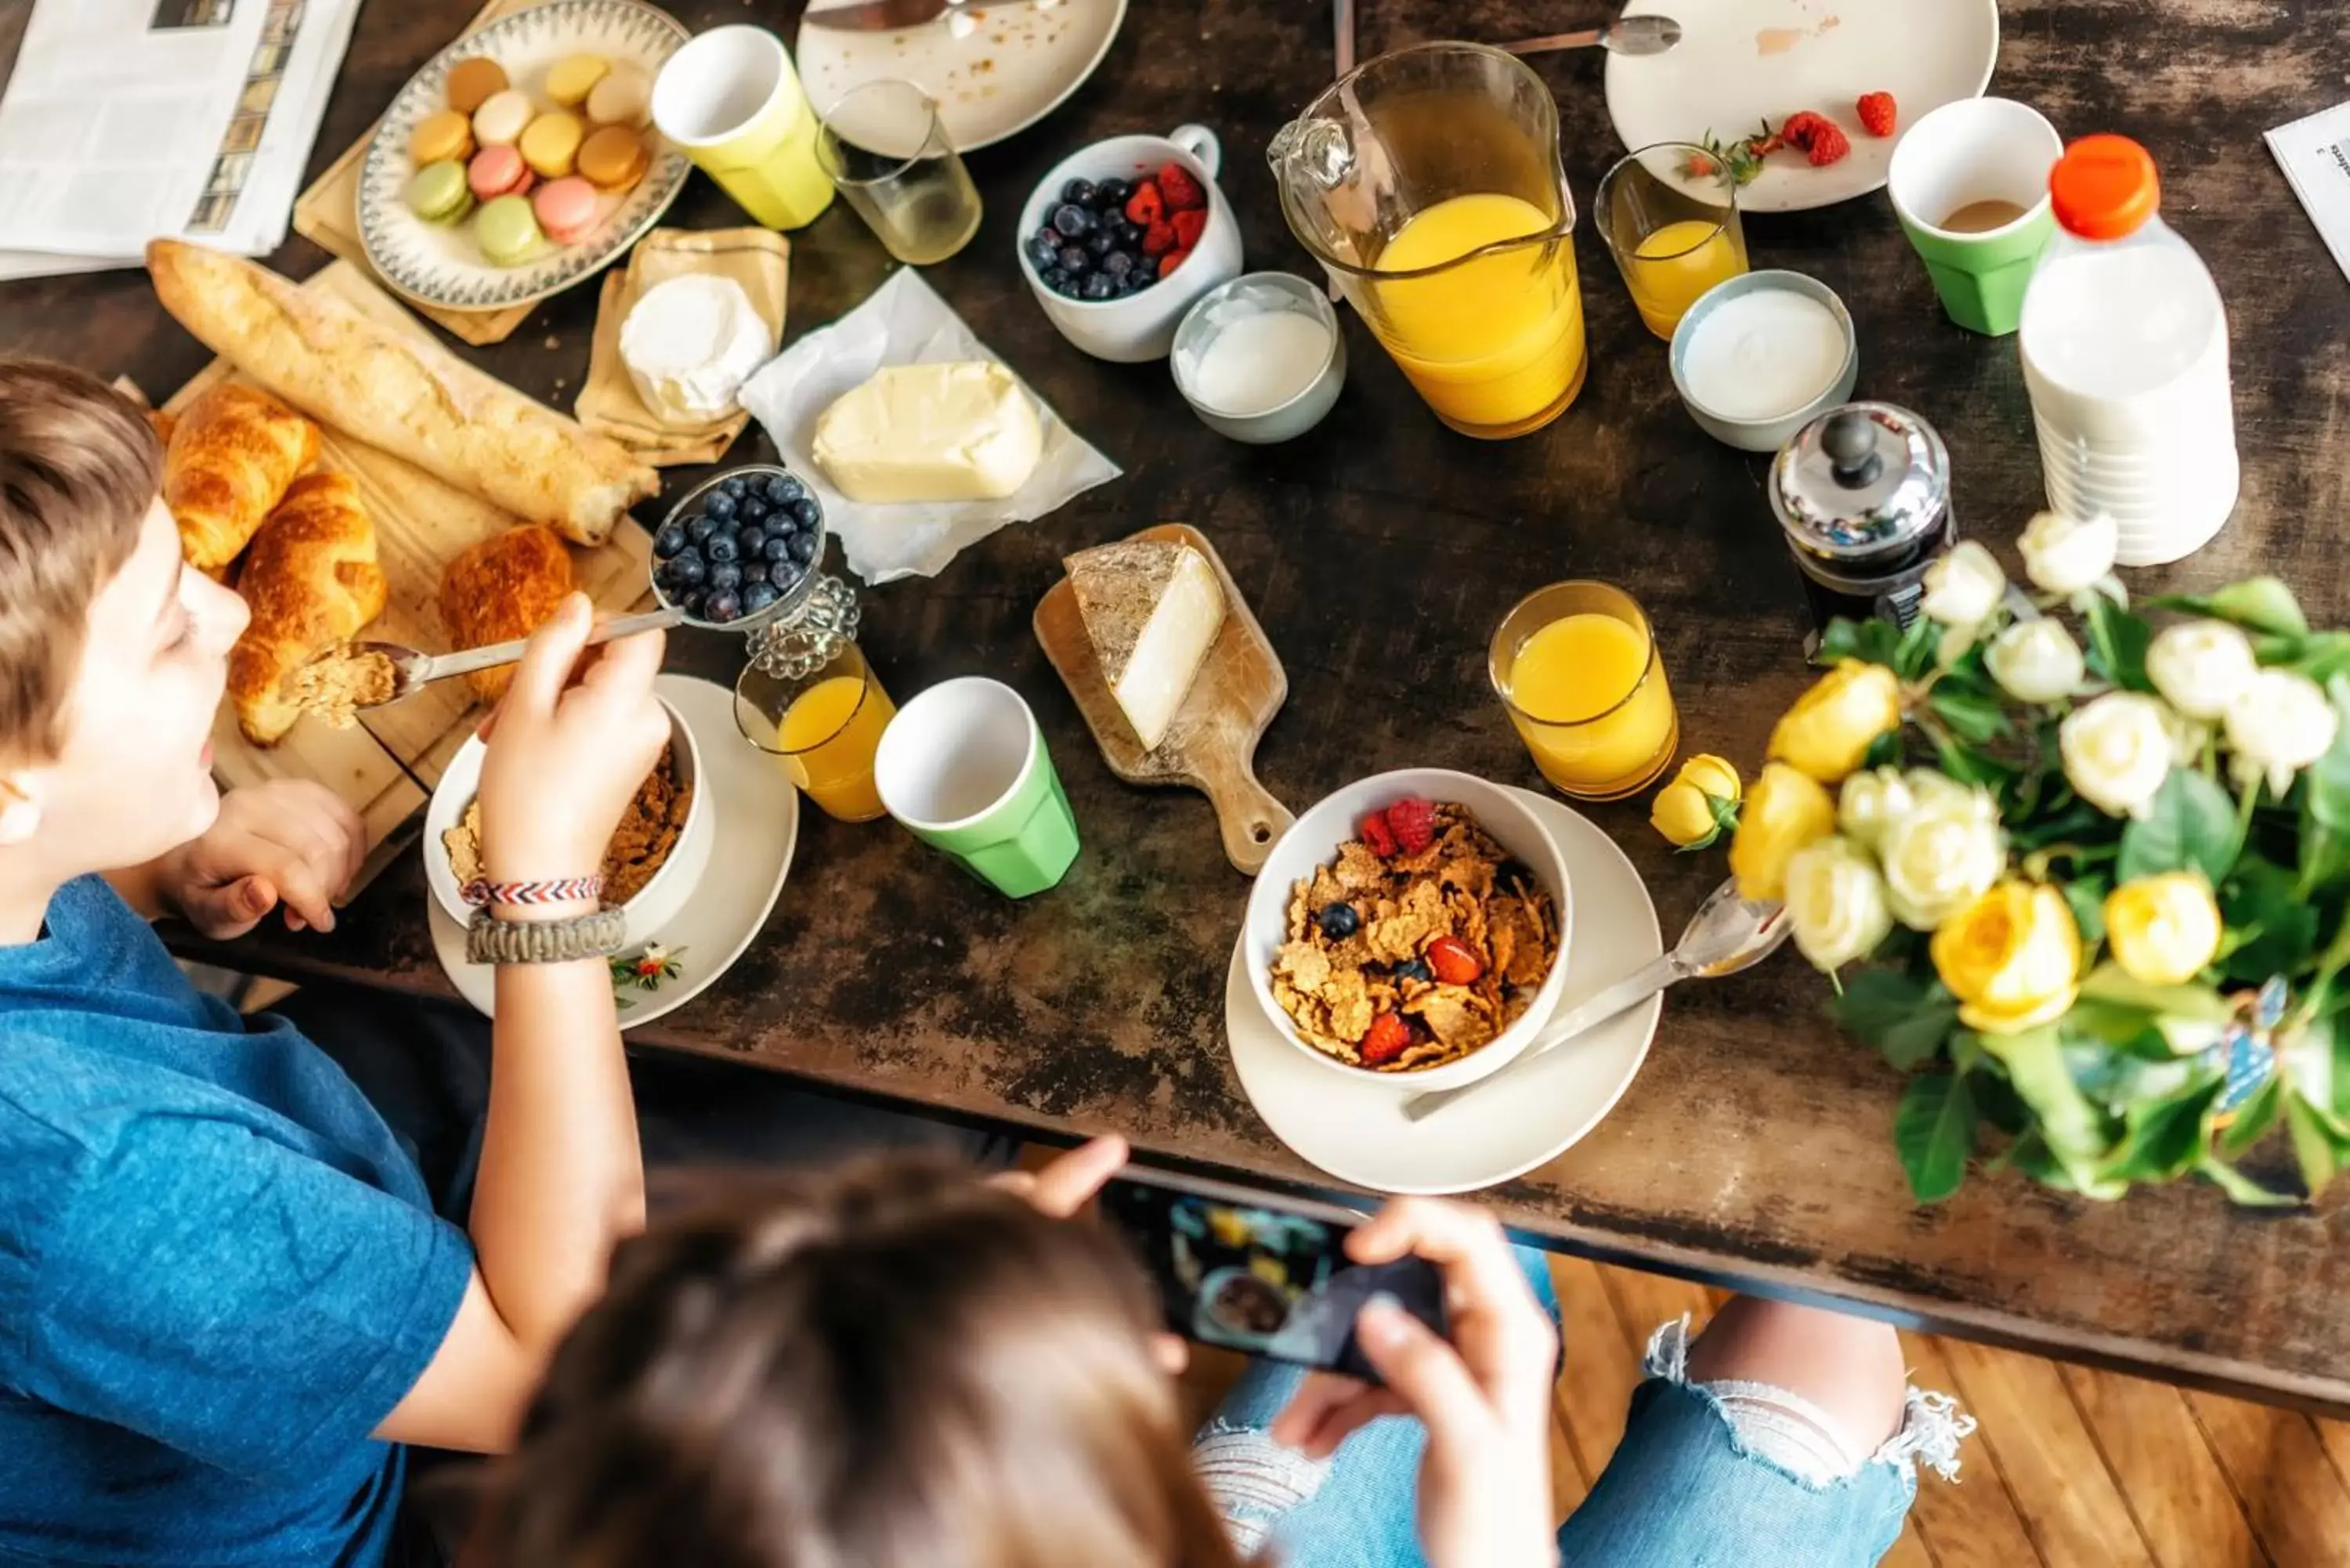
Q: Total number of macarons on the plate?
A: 11